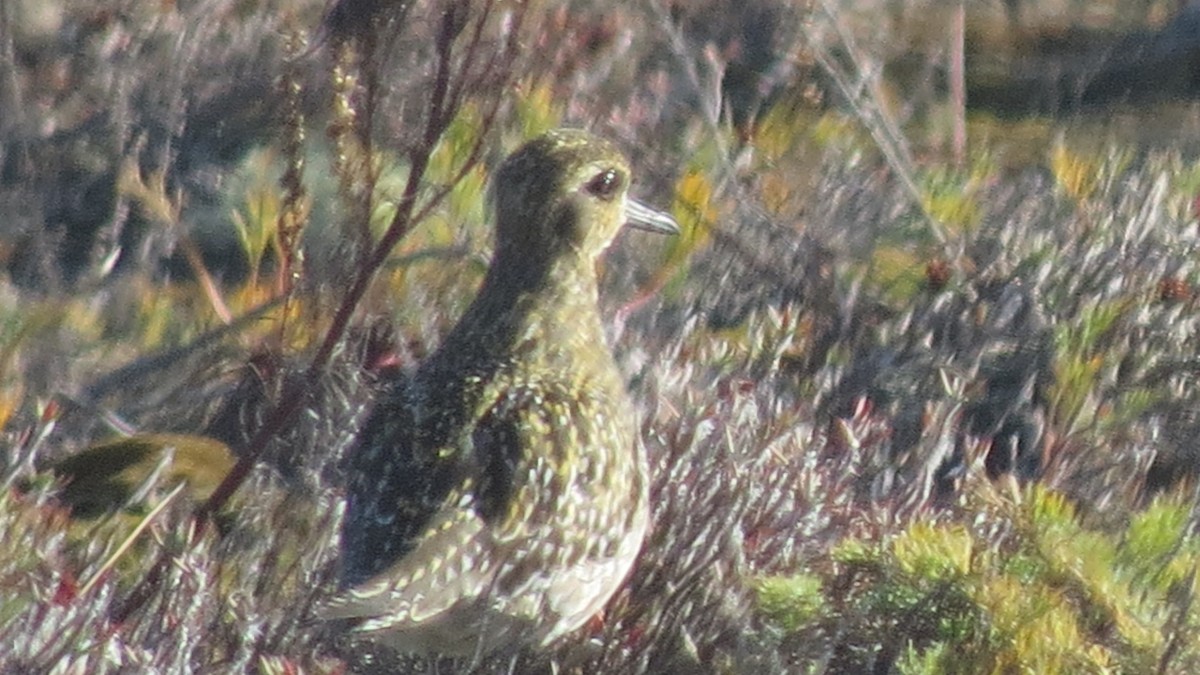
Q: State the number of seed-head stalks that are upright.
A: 2